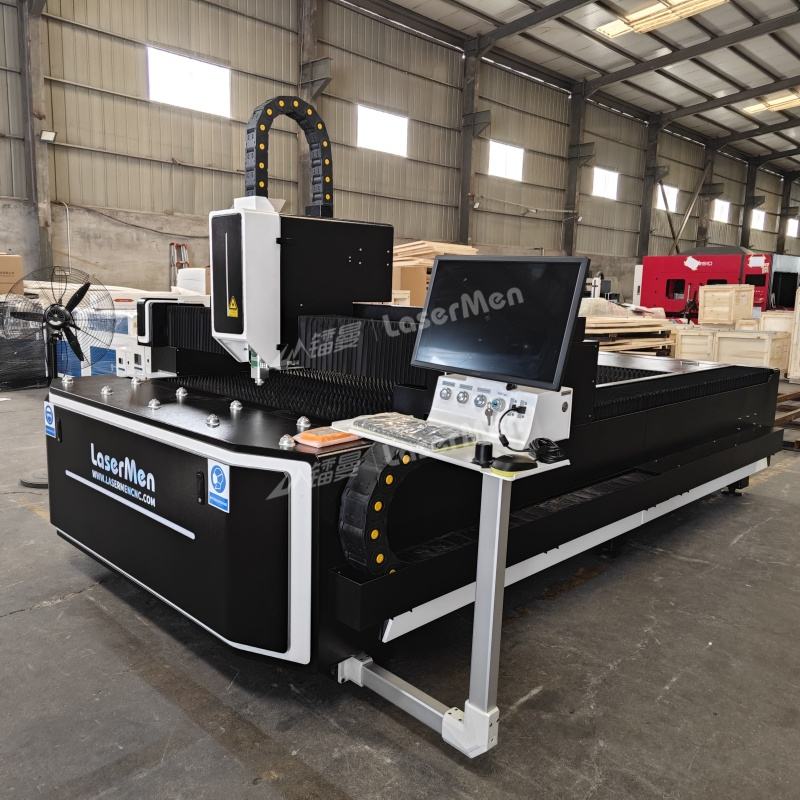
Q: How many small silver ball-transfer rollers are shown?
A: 9